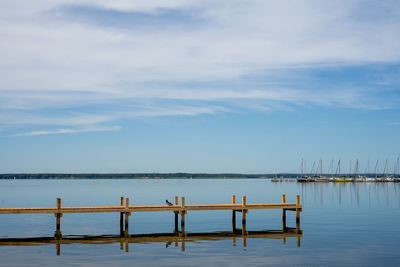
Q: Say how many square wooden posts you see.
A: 9